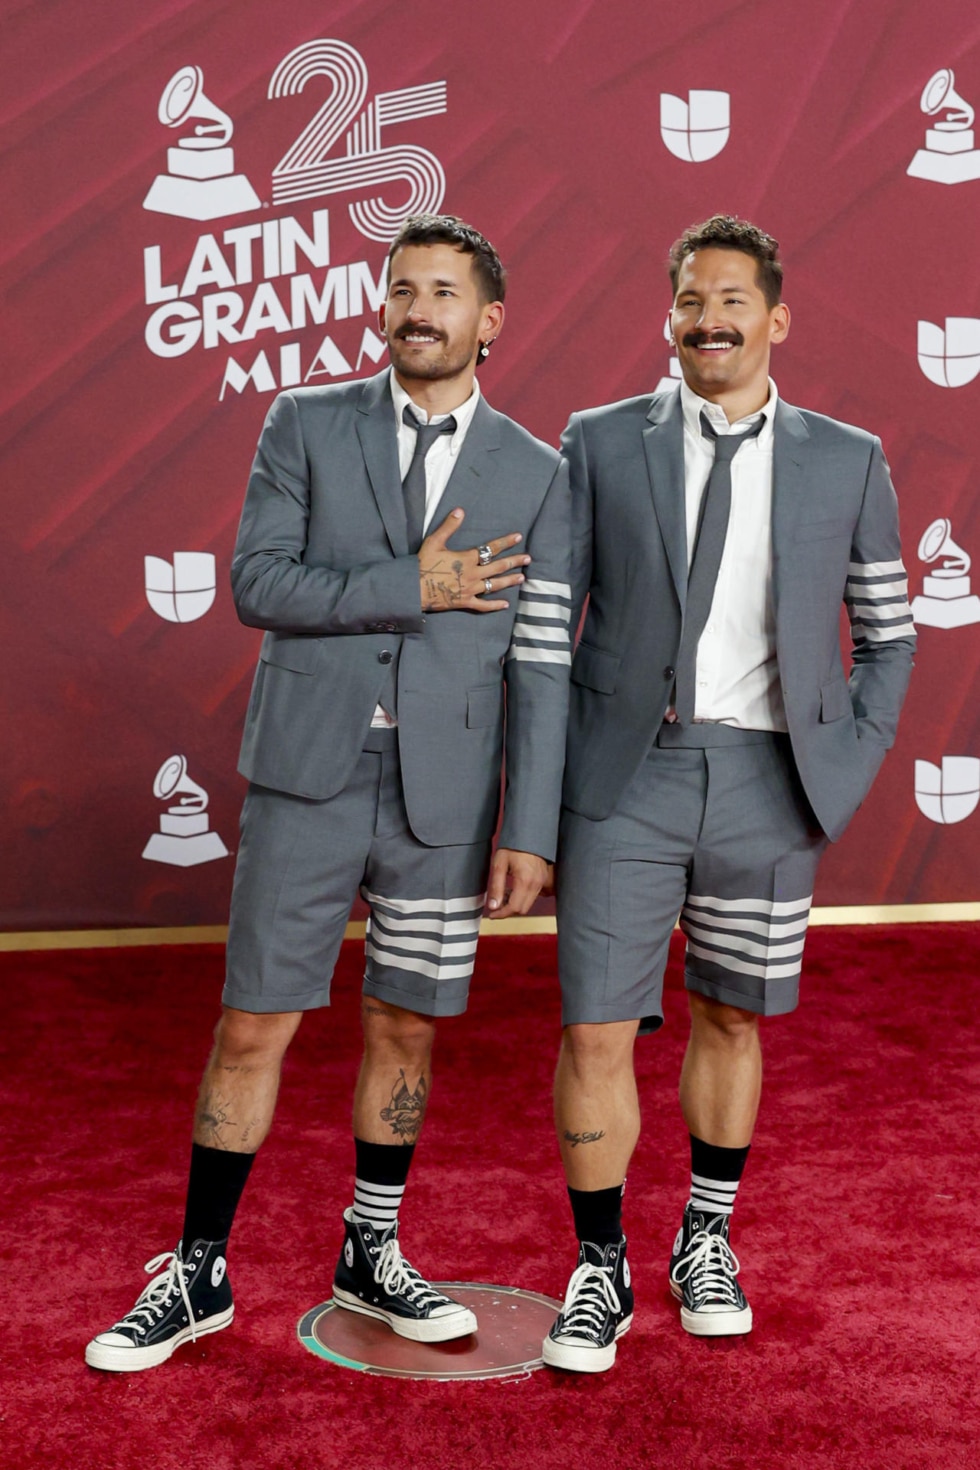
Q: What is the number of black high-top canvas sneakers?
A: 4